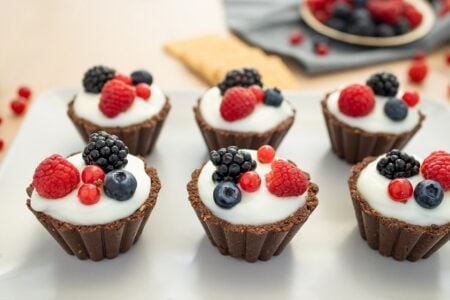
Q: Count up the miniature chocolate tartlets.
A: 6